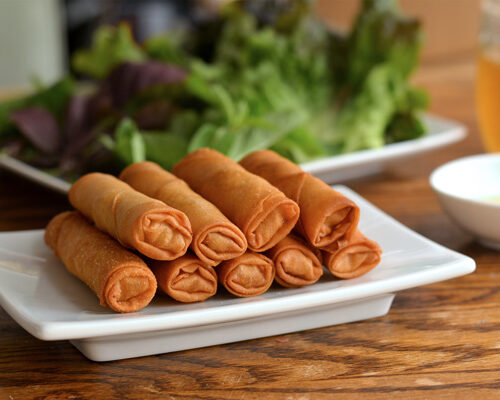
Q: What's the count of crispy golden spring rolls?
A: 9